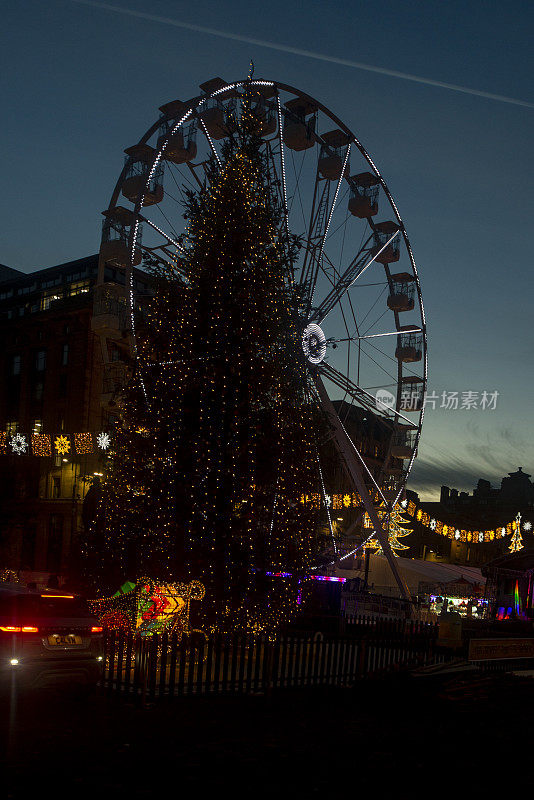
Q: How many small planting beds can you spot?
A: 0